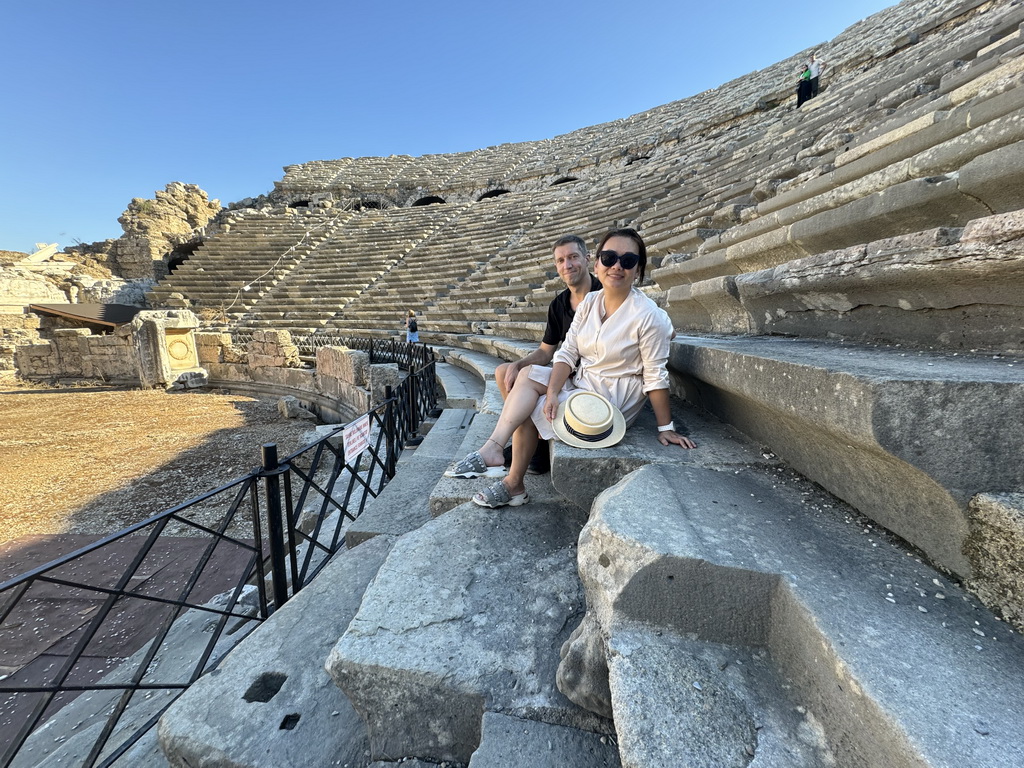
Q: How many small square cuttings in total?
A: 2